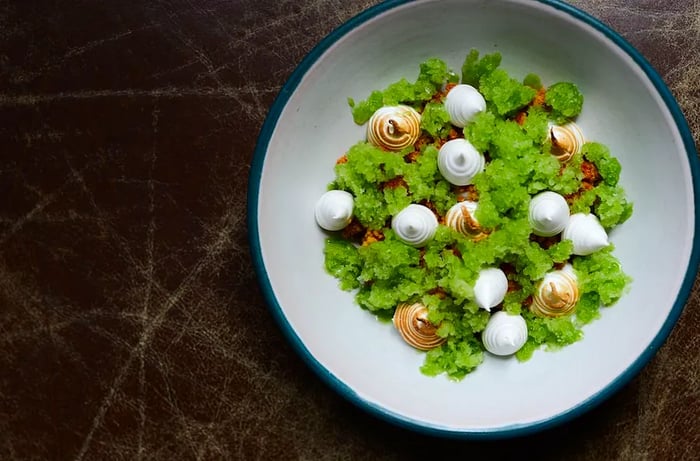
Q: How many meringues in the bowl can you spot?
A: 13